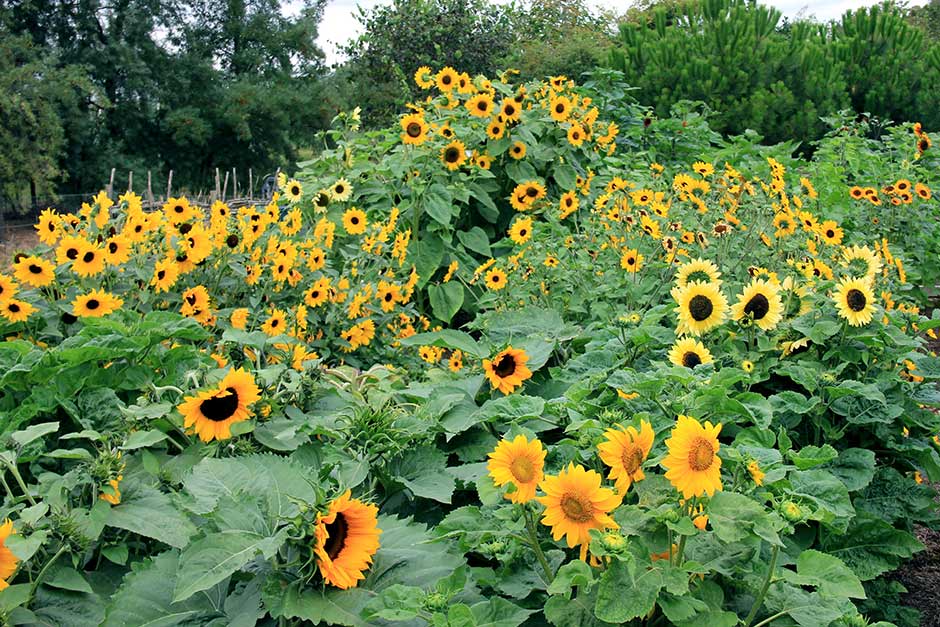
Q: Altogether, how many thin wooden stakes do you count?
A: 9